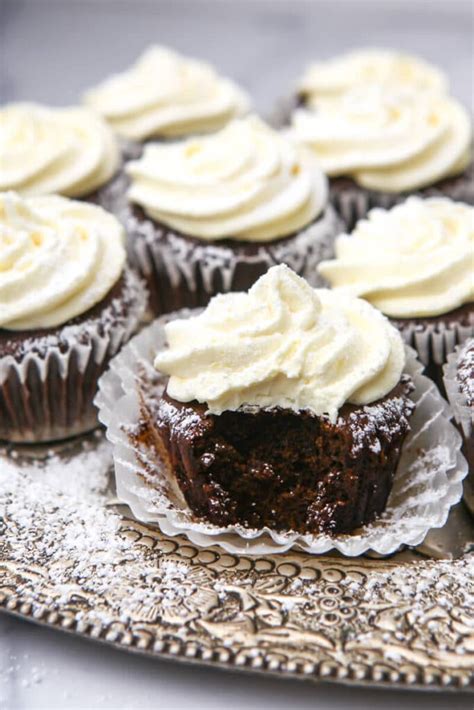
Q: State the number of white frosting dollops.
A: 8